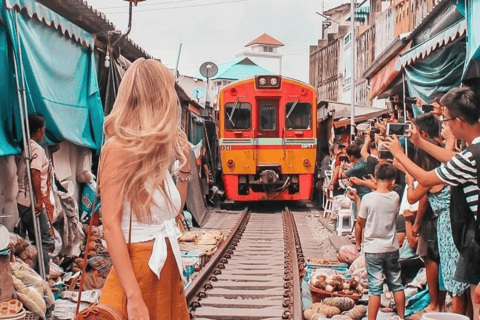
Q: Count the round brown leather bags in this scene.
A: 1